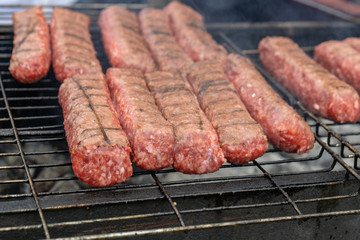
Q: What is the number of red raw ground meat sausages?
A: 13